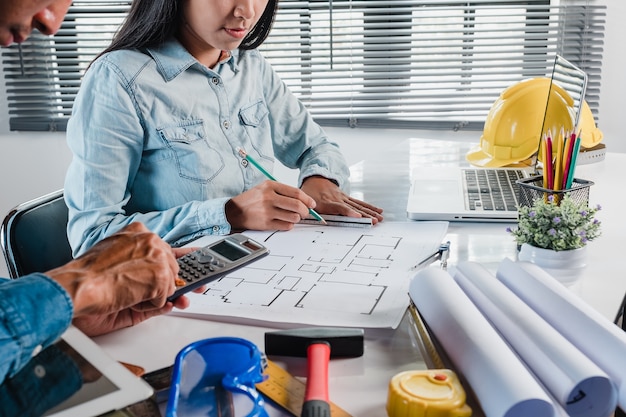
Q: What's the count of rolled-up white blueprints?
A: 3